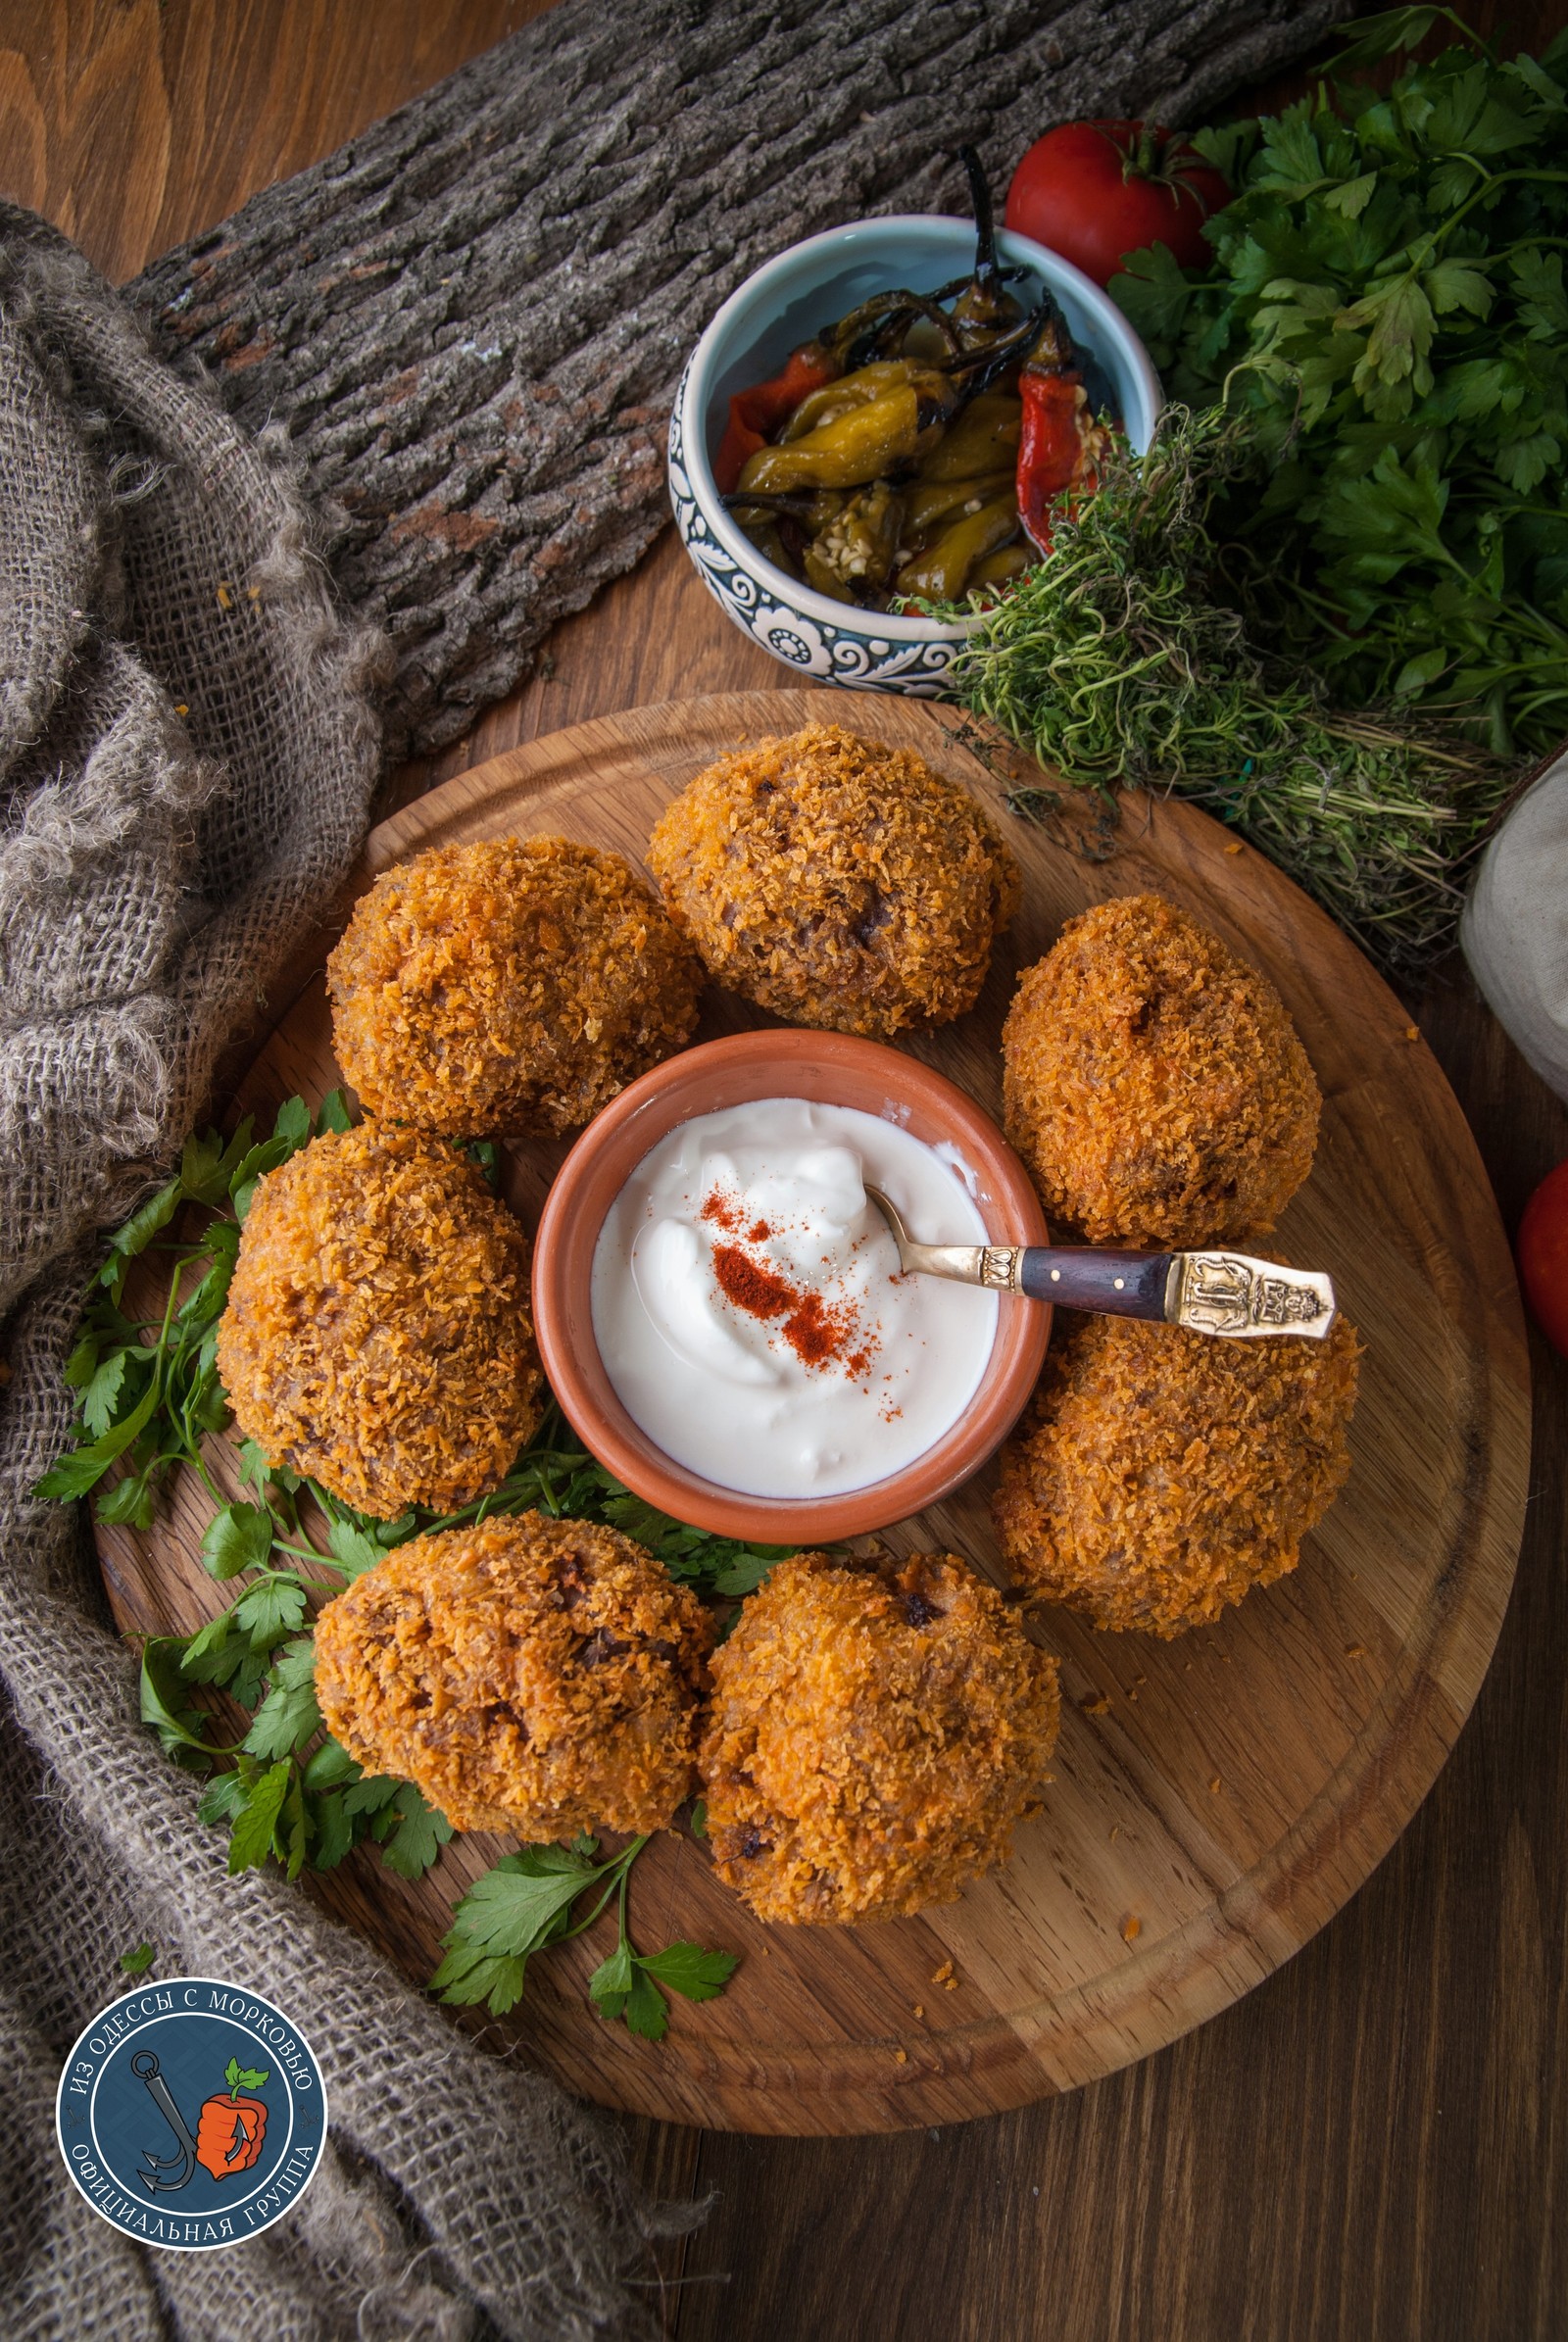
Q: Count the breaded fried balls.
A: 7